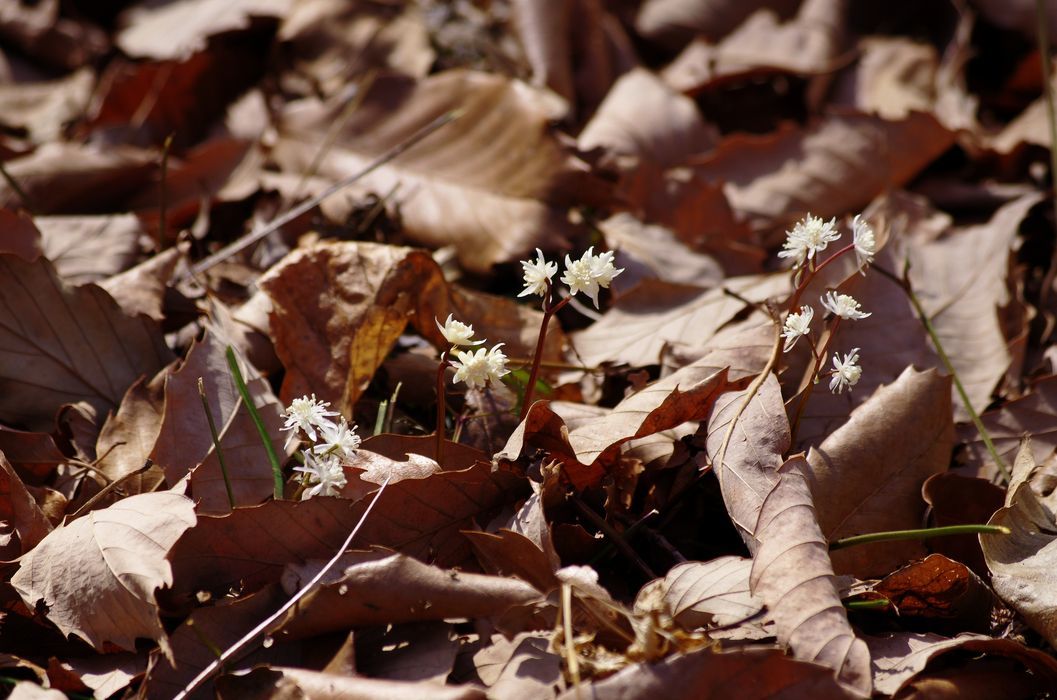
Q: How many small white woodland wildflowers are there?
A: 12